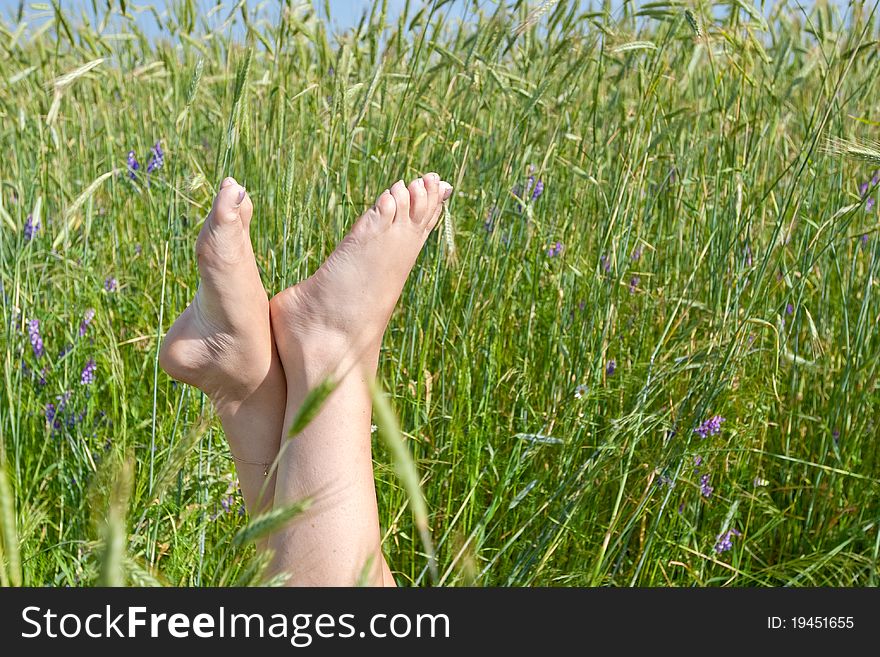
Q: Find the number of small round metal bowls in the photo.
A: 0